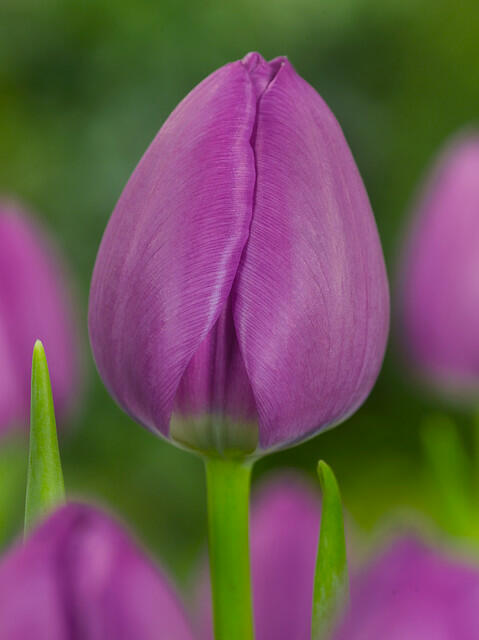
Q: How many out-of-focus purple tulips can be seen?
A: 5